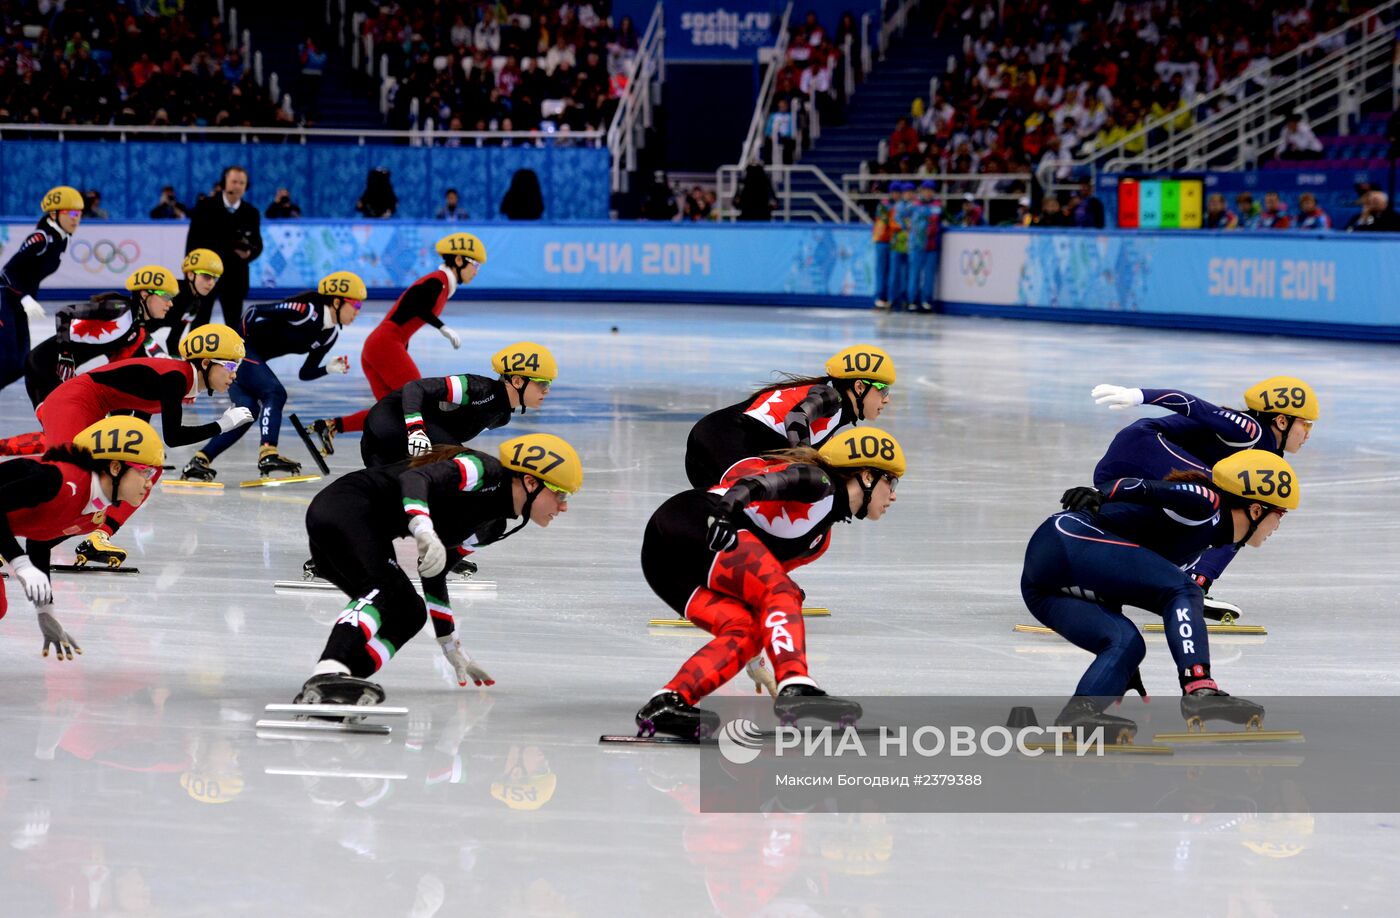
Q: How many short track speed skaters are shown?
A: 13